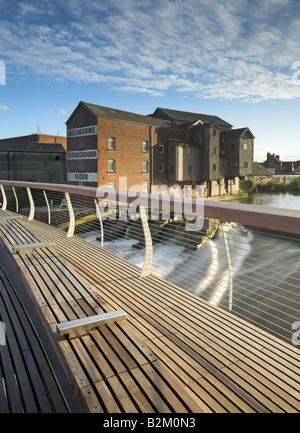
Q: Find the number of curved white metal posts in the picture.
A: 8